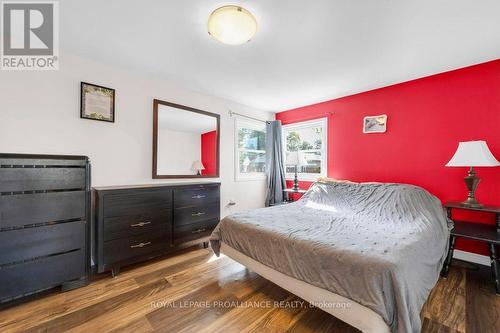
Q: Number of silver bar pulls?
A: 5